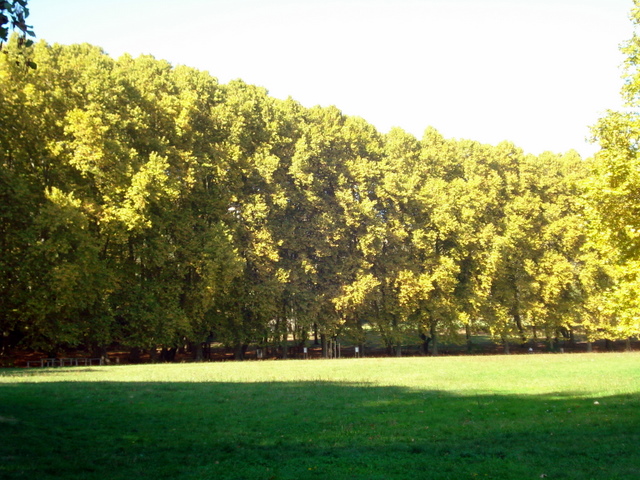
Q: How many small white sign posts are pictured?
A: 2